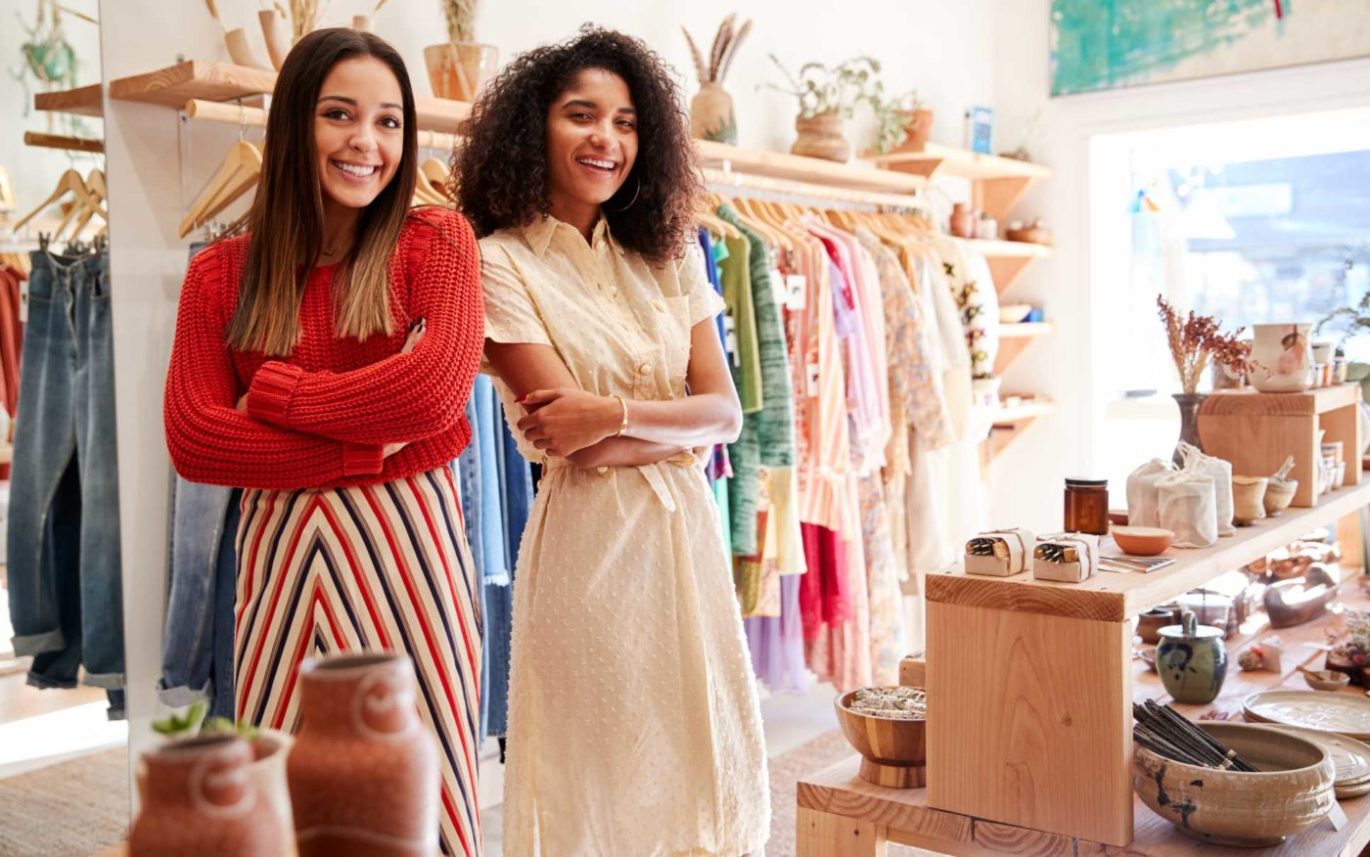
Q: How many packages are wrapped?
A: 2